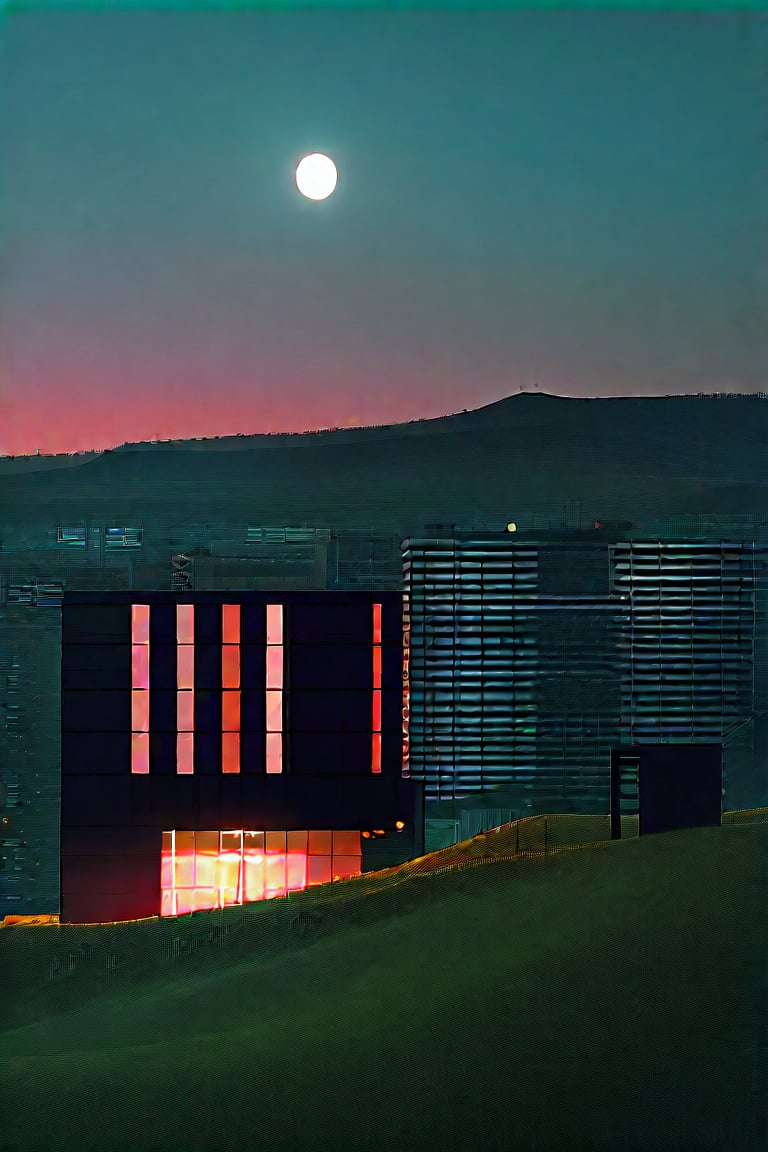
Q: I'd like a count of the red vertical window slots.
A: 5